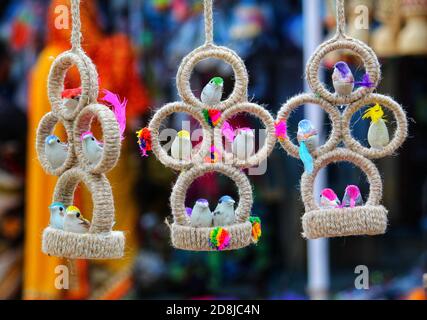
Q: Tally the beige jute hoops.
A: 12